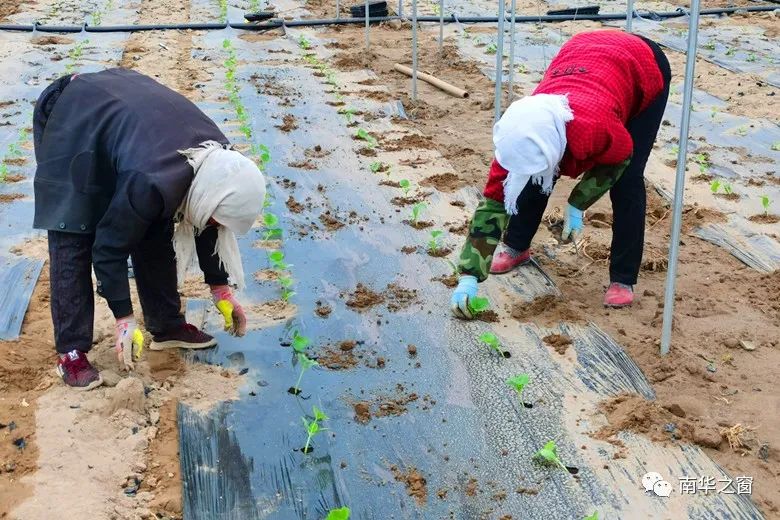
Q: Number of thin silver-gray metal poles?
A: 9